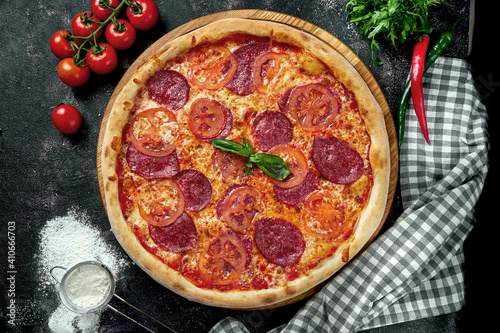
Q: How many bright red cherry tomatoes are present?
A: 8